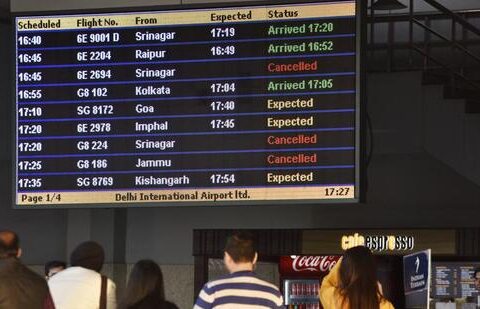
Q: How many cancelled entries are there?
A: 3